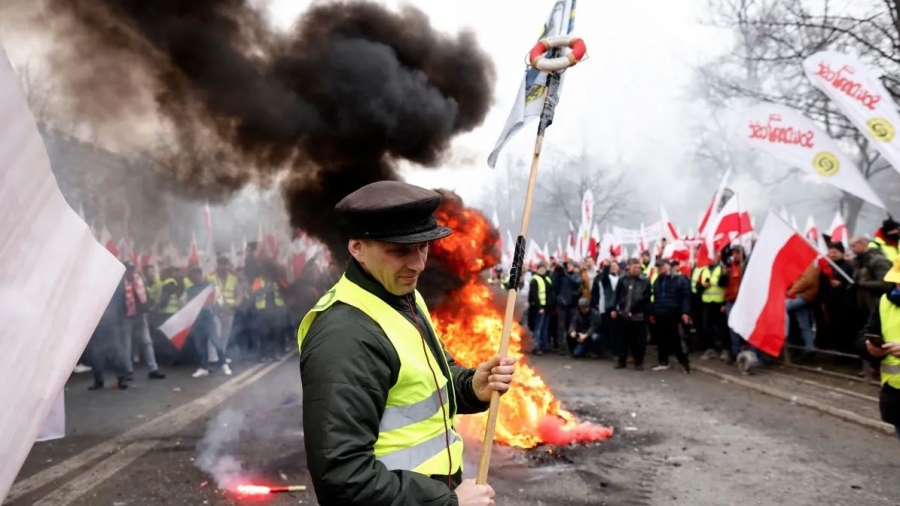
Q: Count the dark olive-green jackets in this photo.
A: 2